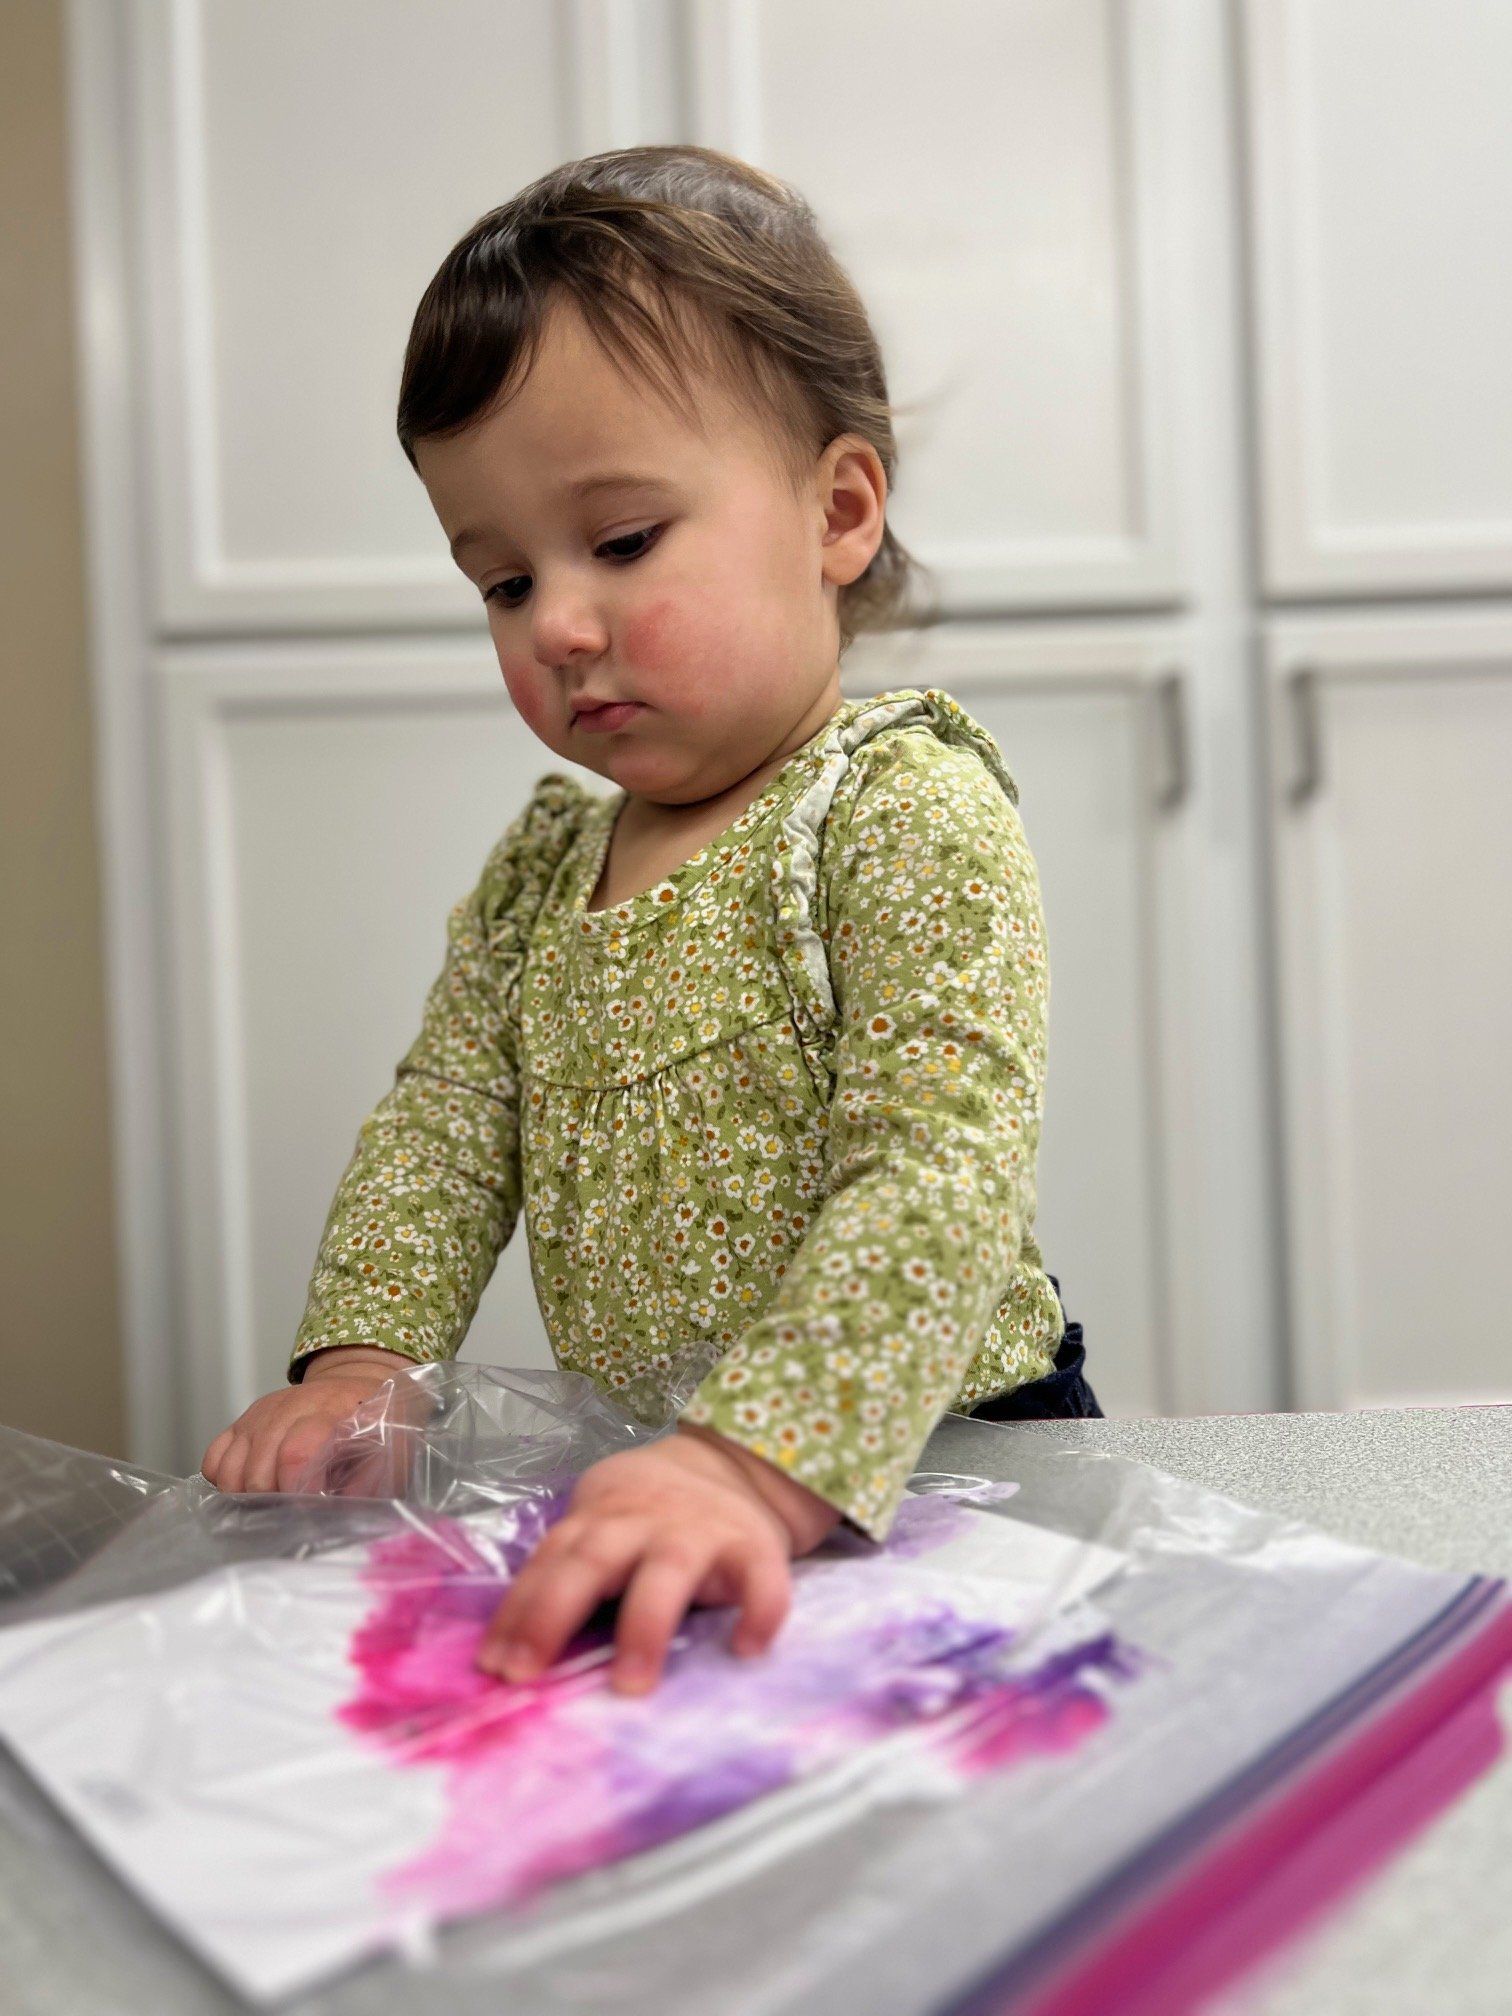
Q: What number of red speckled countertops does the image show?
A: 0